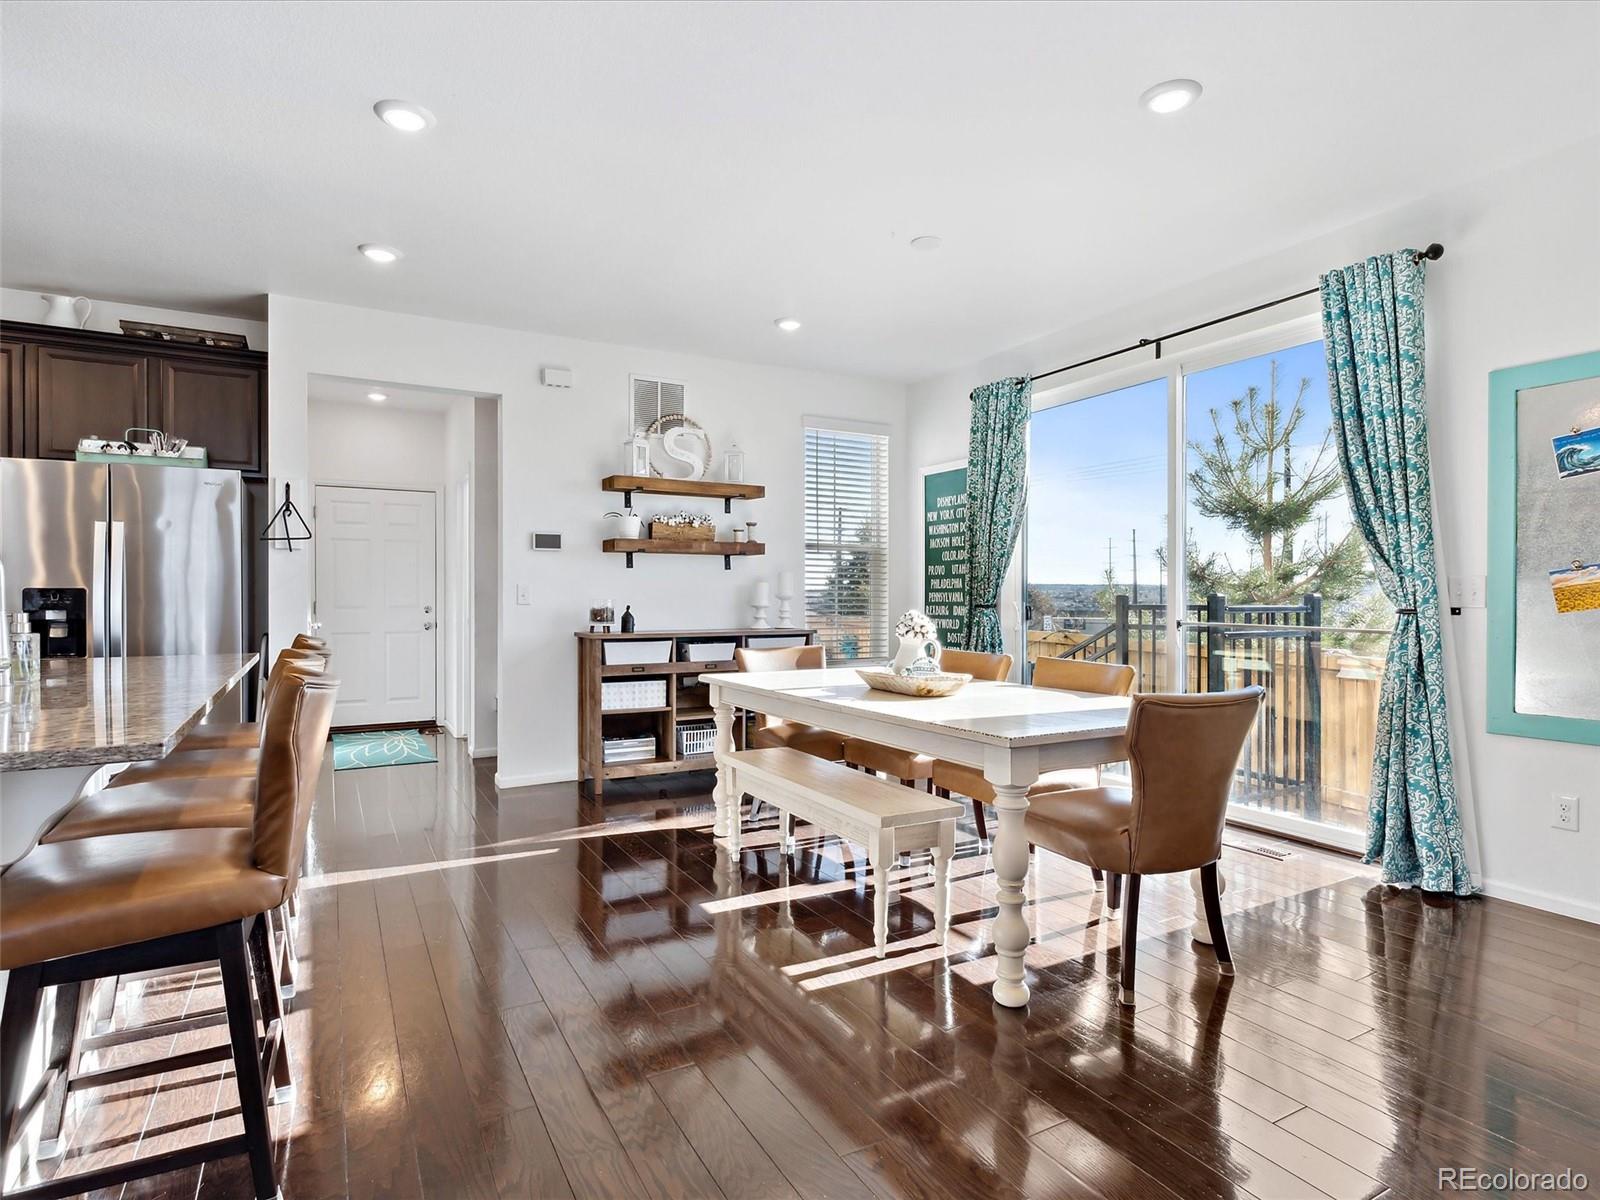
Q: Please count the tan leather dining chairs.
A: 4